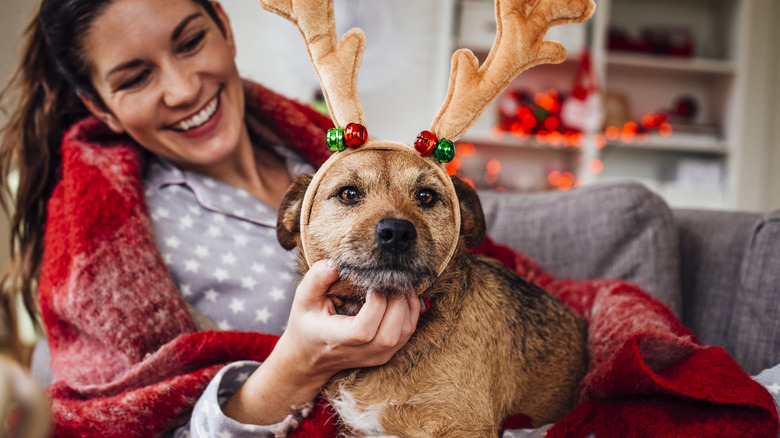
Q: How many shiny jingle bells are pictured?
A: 4